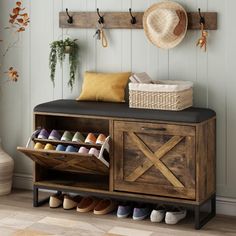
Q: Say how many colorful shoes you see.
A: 12